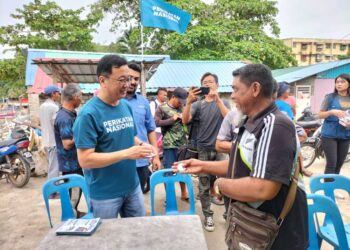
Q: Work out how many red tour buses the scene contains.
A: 0